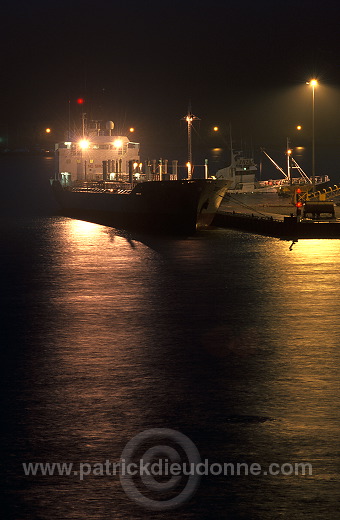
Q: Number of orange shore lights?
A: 4